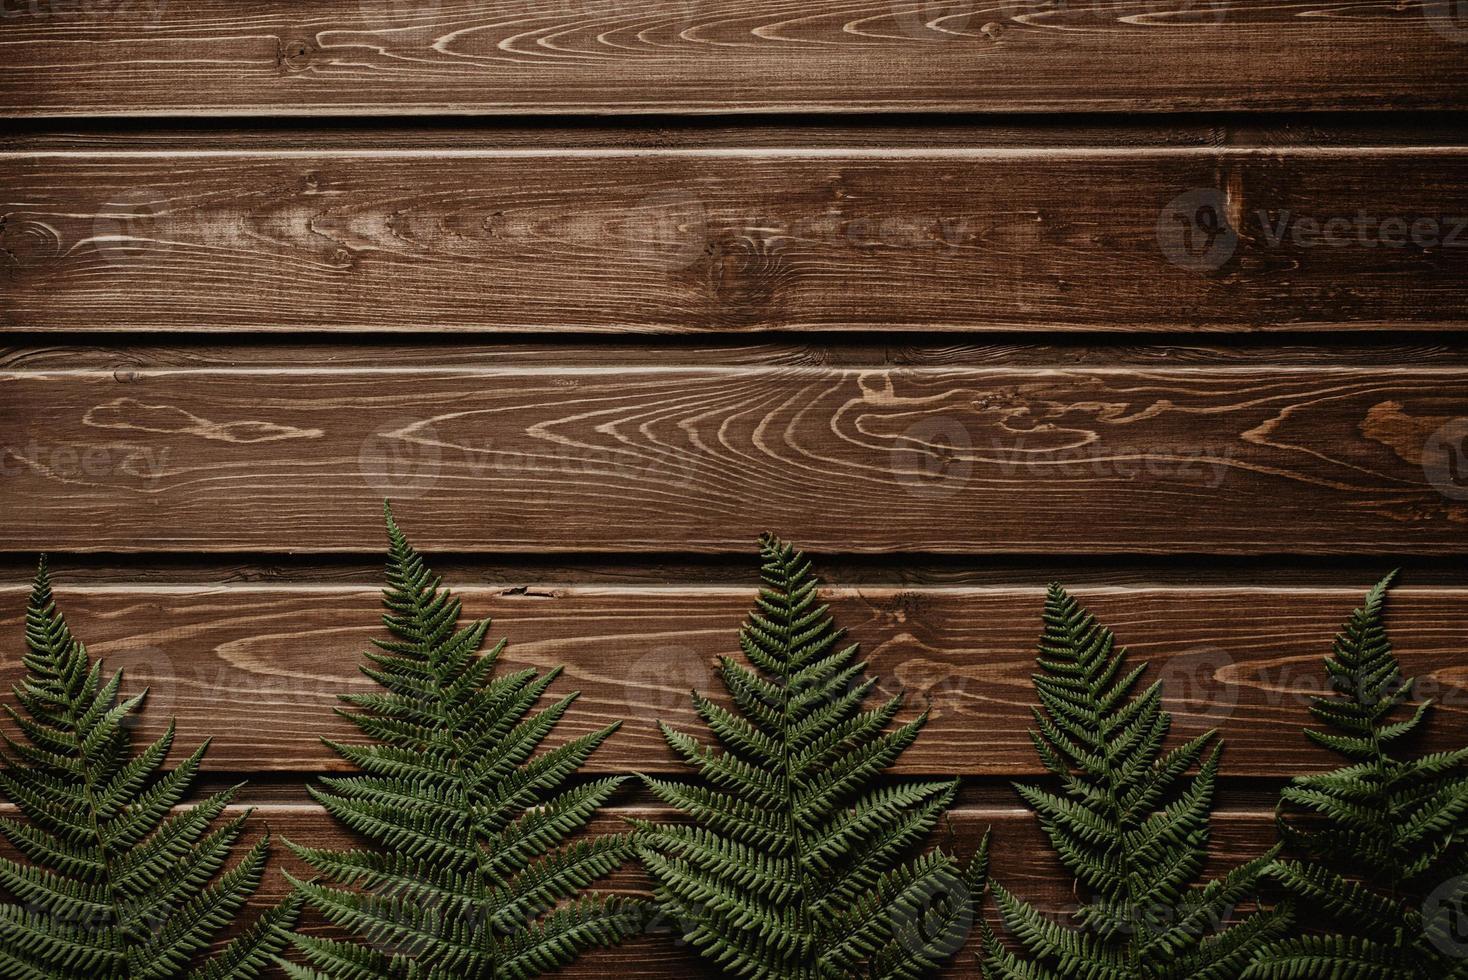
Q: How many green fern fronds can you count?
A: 5